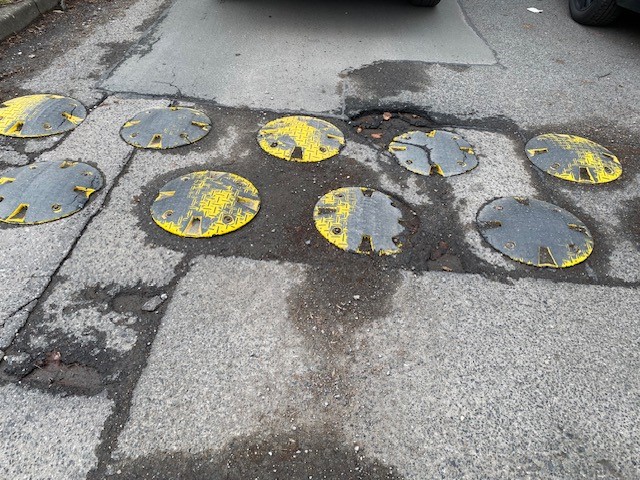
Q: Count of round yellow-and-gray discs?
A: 9